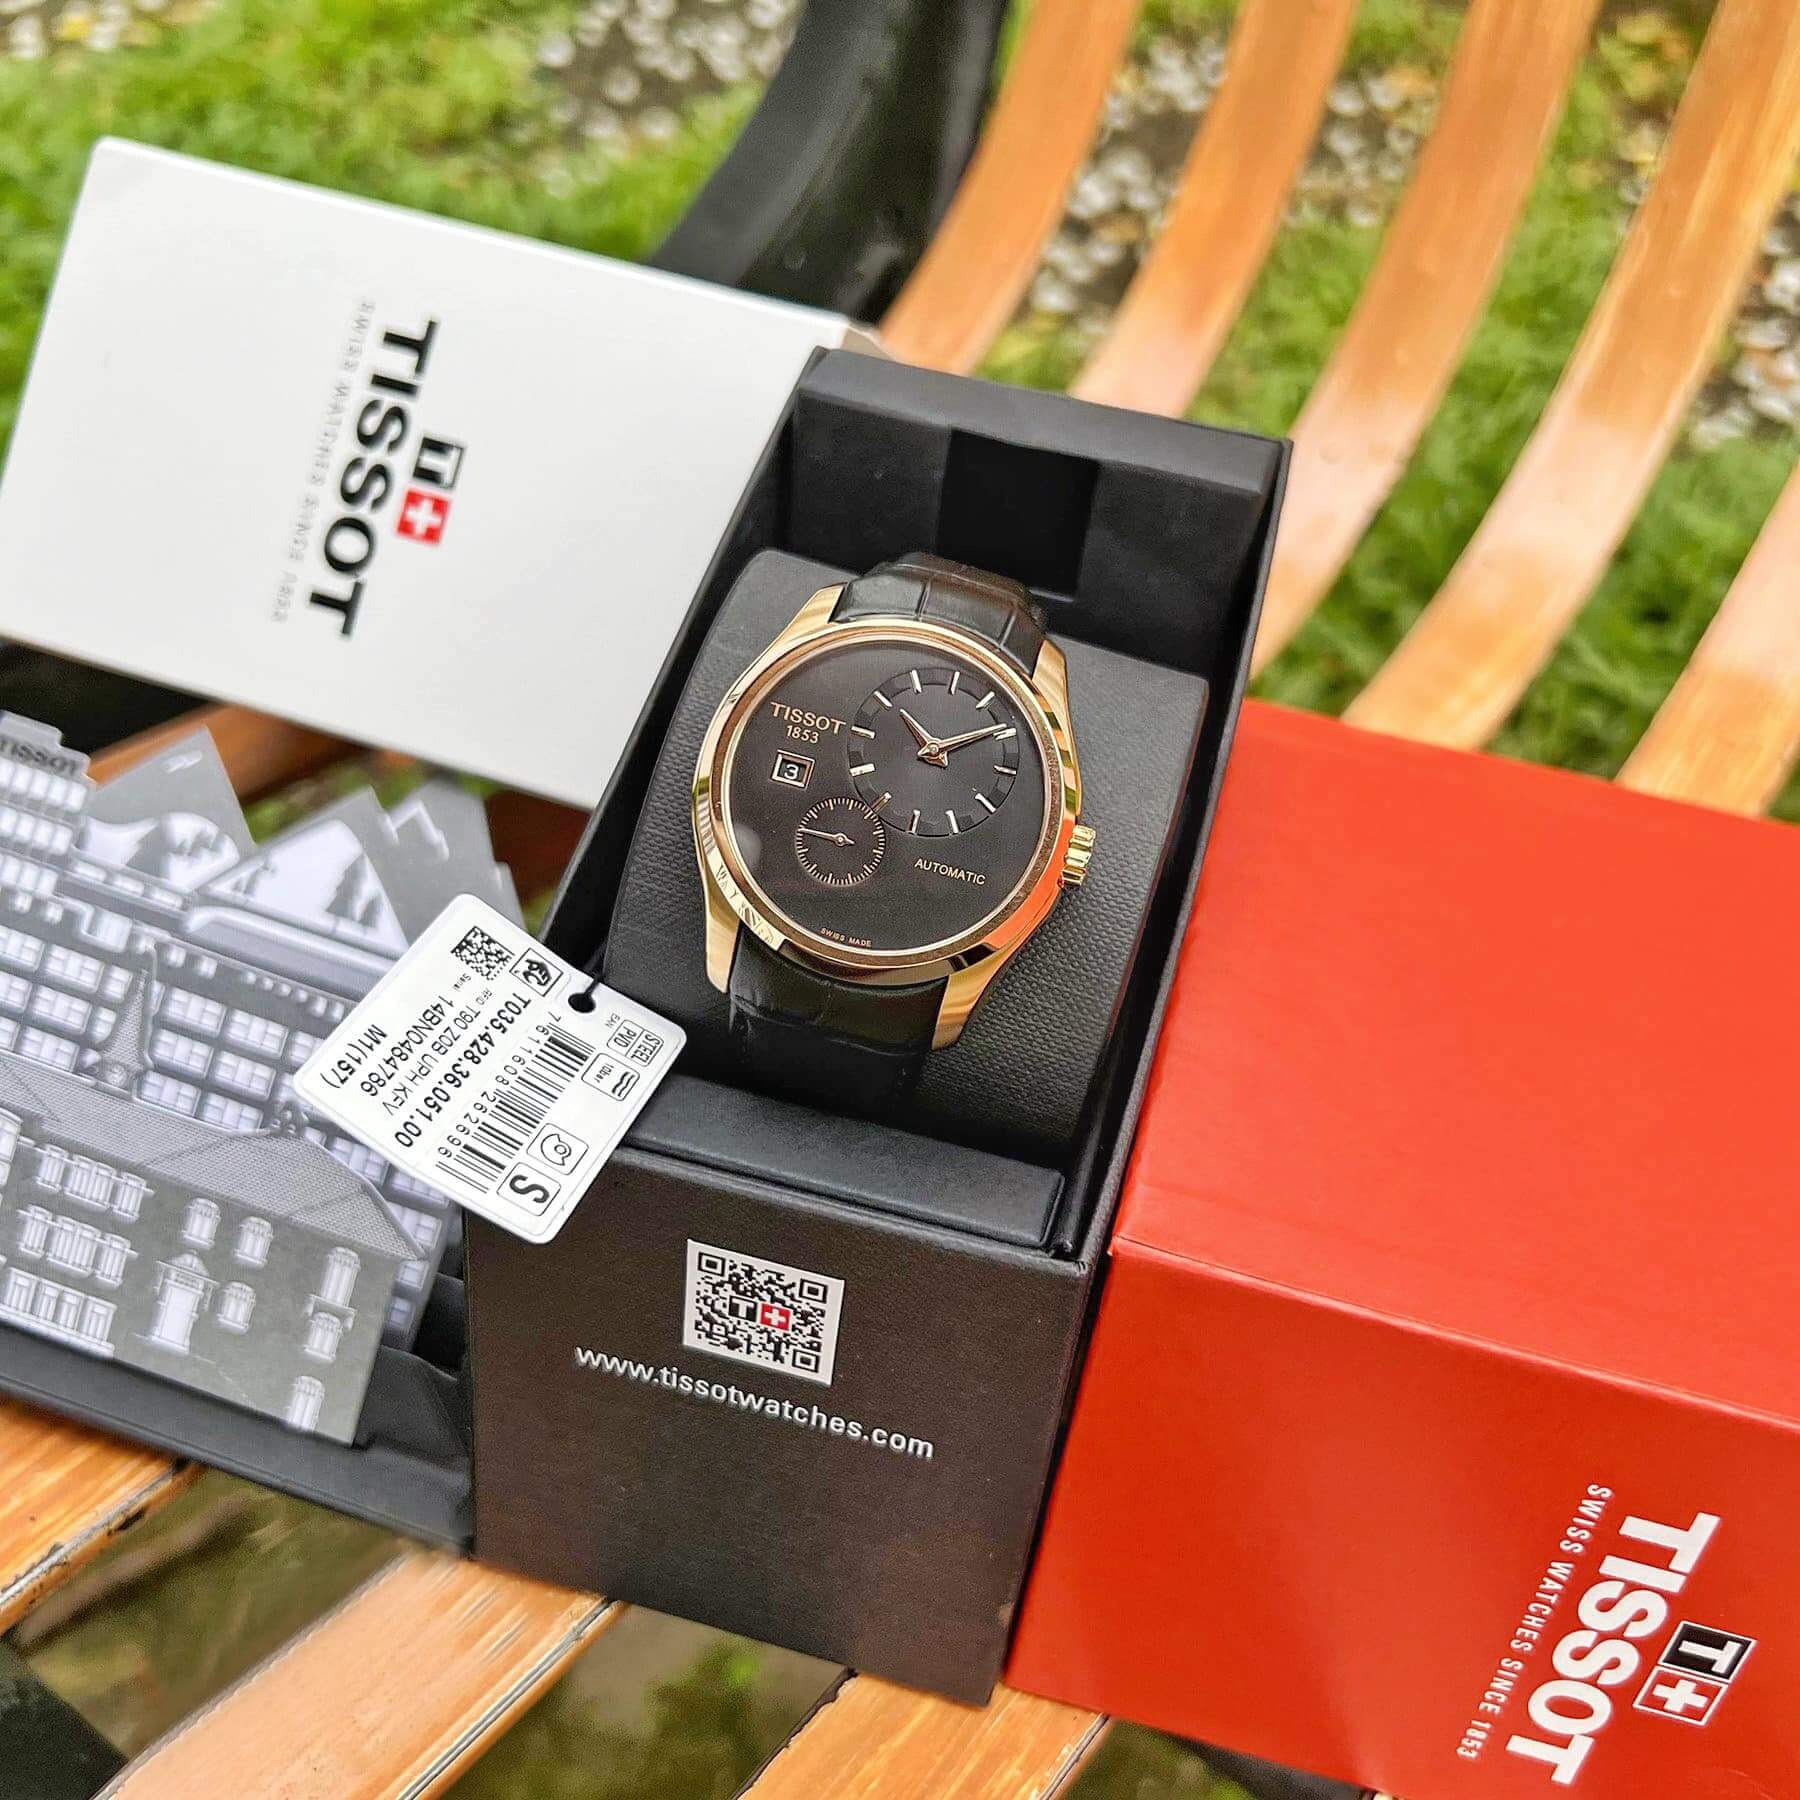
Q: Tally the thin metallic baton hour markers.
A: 12